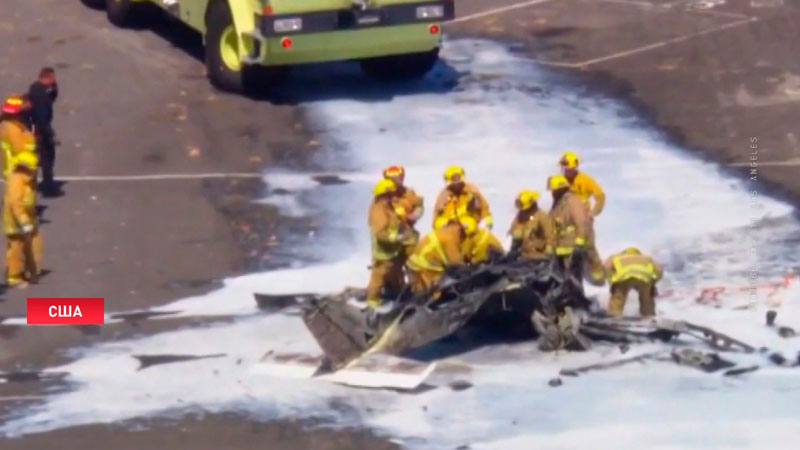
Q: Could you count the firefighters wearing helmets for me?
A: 11